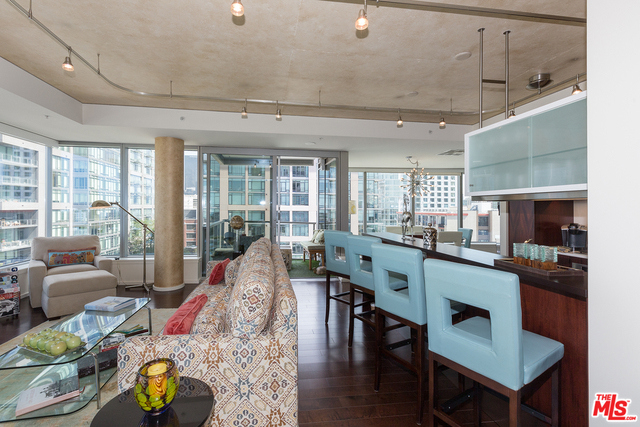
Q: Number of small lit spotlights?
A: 9